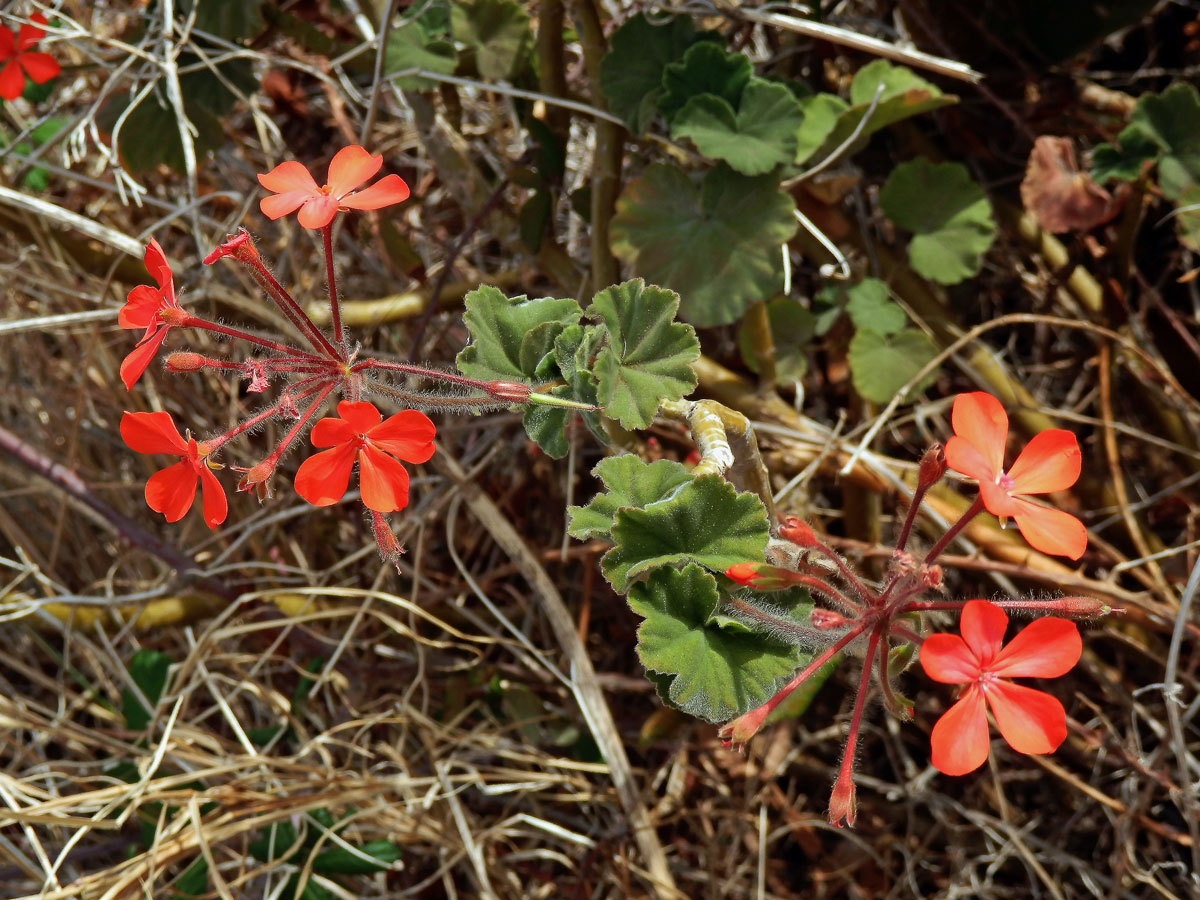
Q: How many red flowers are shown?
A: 7